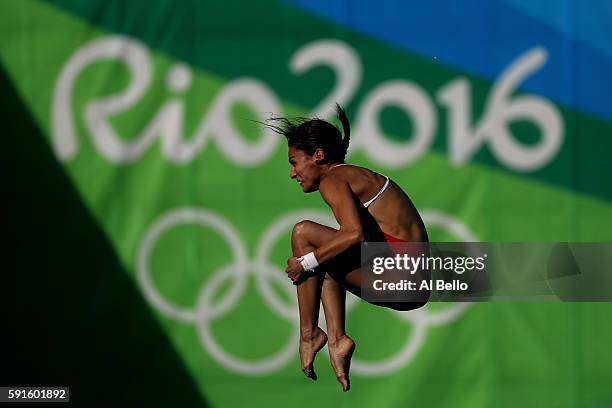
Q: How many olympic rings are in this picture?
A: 5